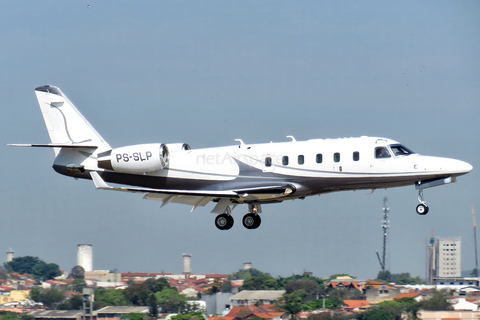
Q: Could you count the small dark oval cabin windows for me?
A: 6